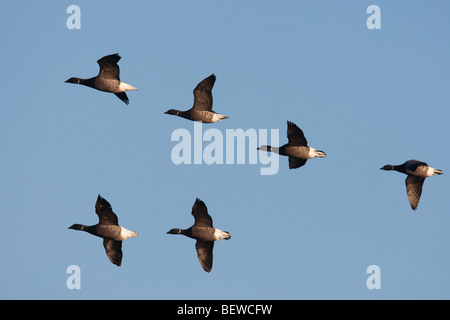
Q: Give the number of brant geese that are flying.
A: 6